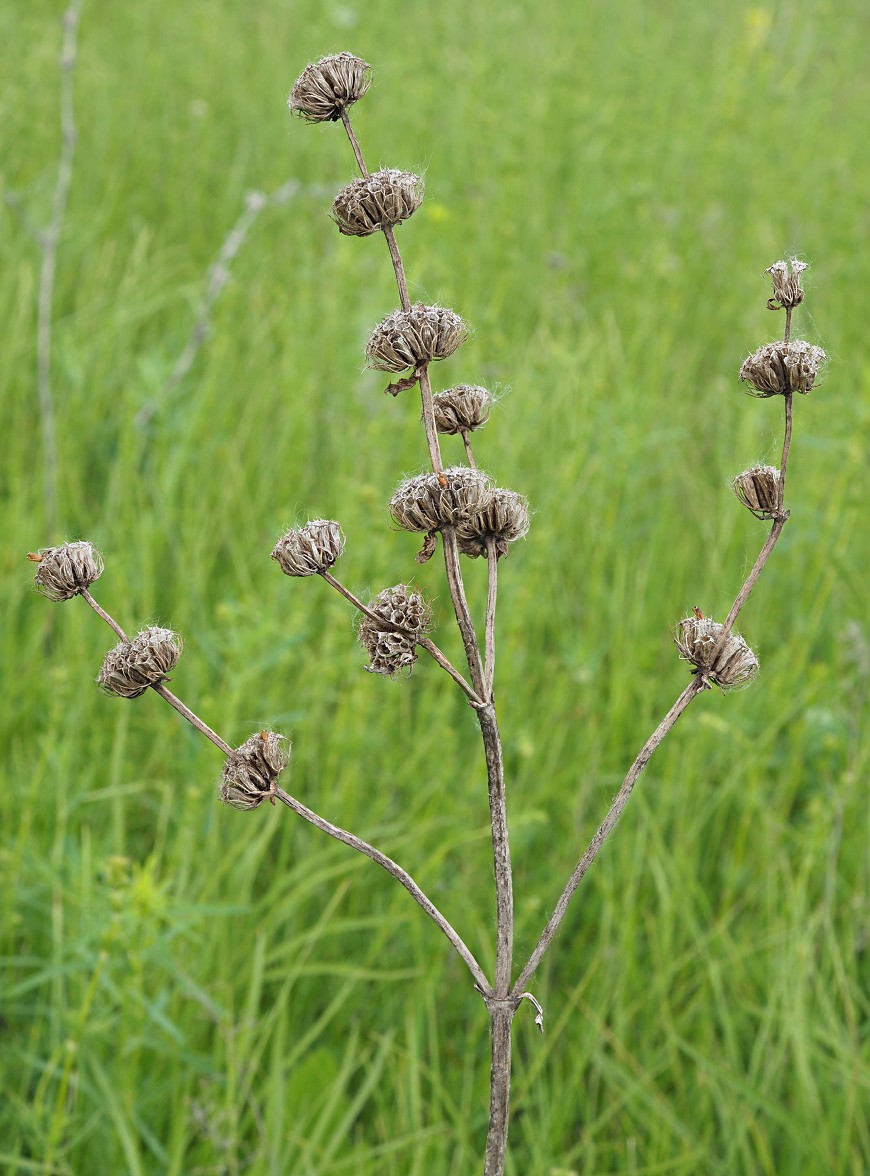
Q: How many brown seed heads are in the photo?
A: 15